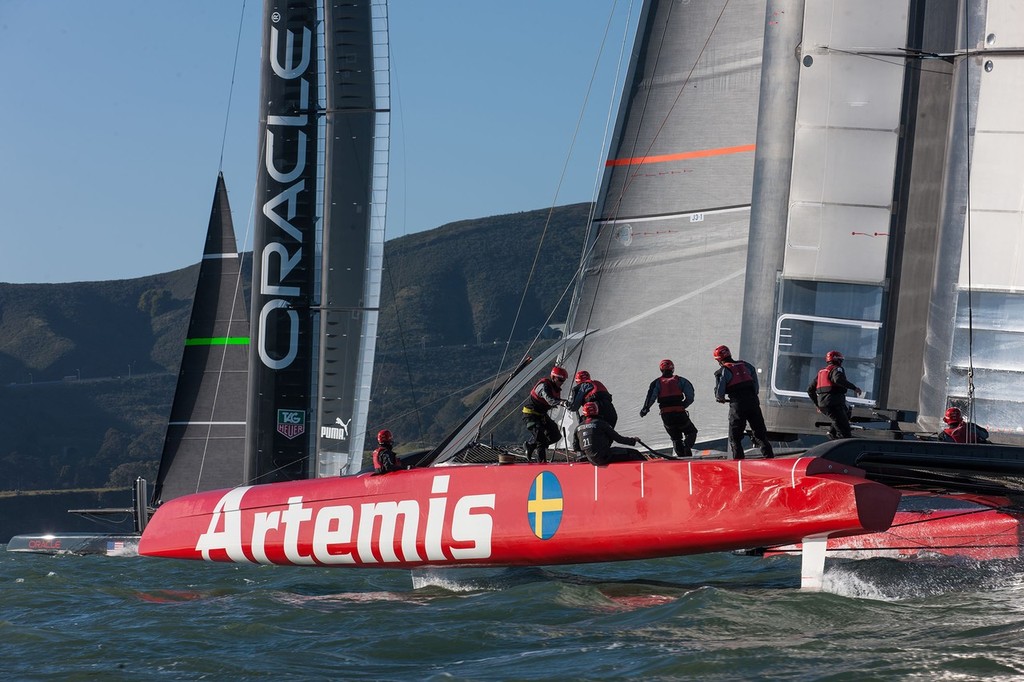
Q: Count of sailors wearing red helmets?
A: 8